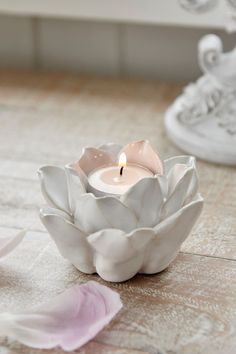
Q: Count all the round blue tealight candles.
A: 0